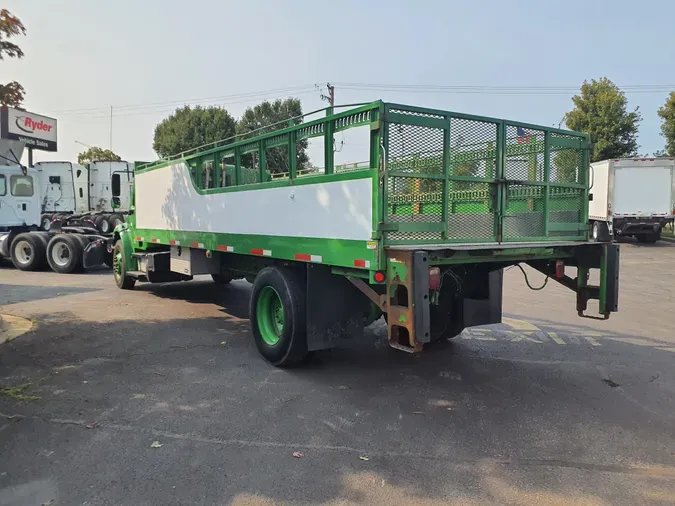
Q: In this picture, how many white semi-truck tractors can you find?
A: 3